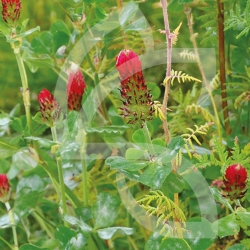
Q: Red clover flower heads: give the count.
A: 6